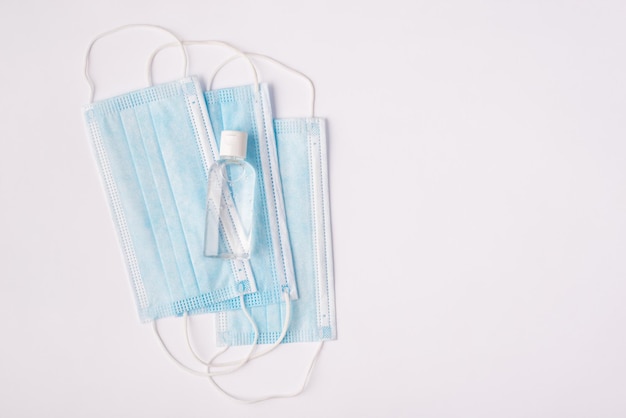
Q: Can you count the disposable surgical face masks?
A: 3